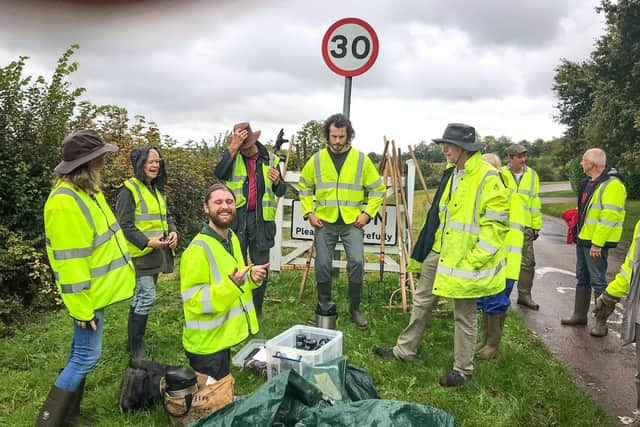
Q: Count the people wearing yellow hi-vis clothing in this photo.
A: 10